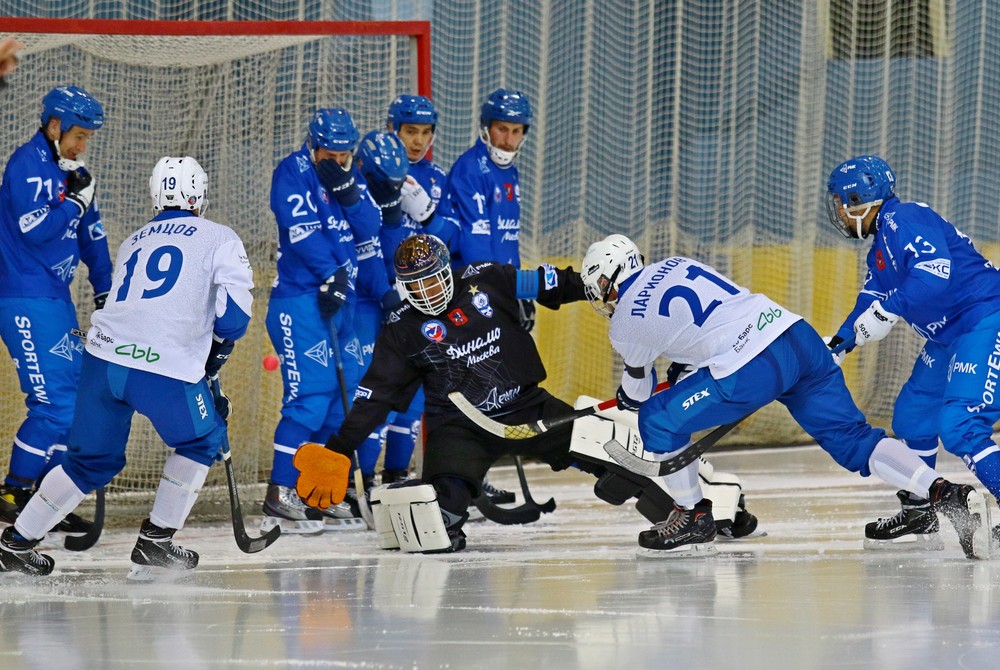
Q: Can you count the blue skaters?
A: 6